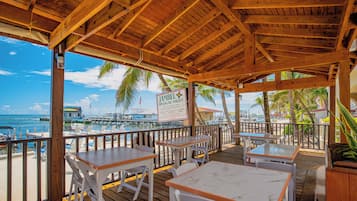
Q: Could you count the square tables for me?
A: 5